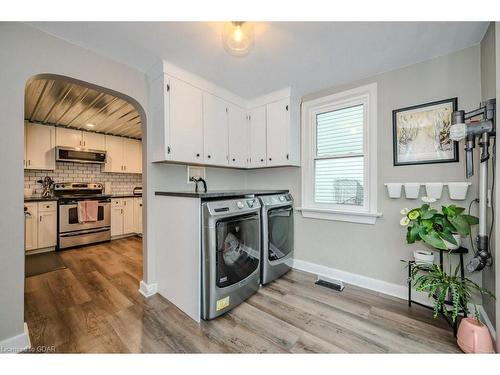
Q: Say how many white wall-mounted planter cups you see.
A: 4